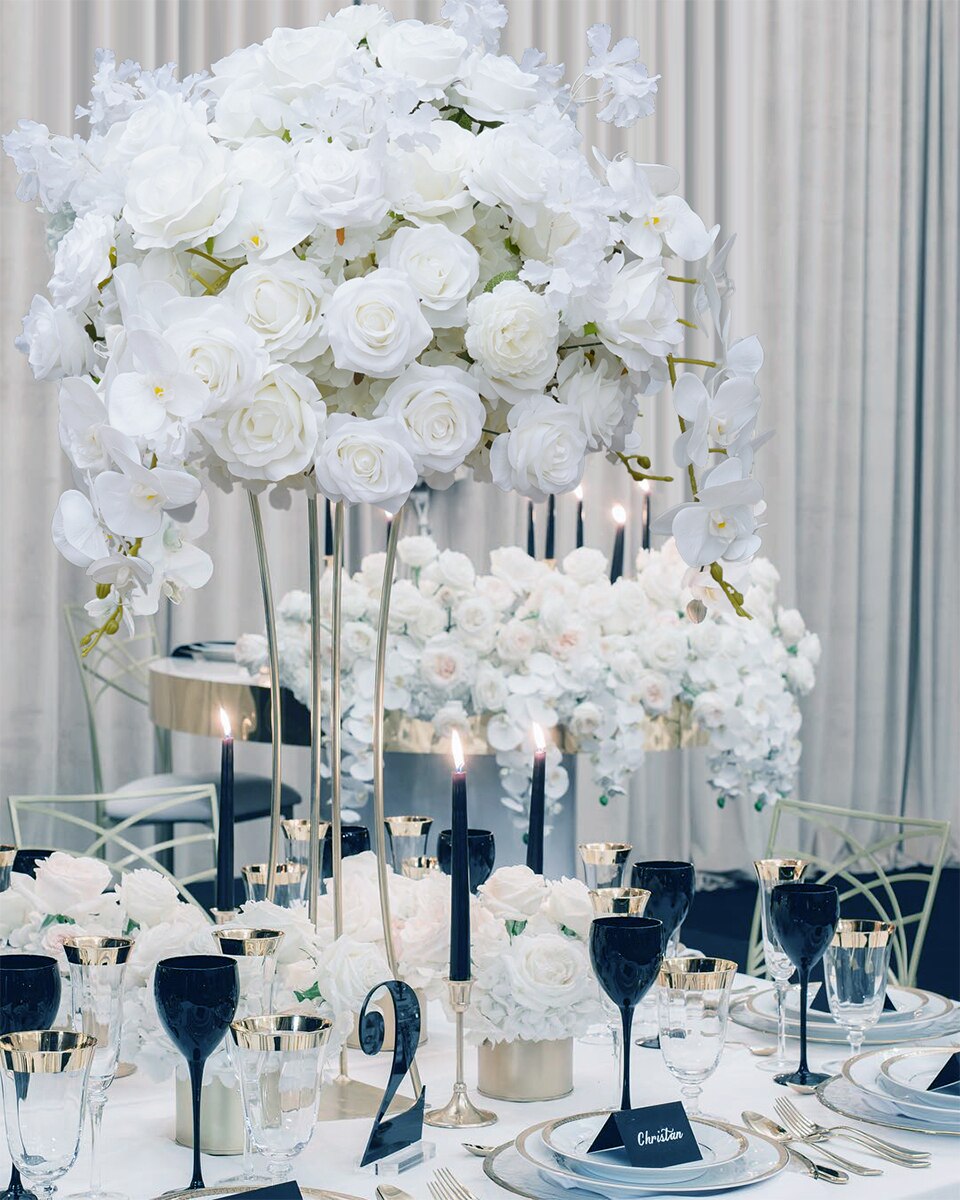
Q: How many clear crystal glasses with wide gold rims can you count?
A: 14